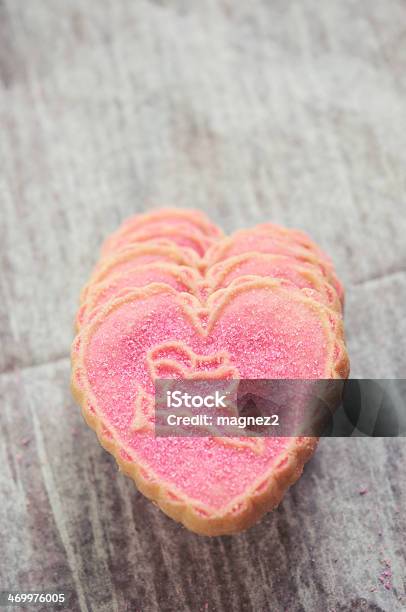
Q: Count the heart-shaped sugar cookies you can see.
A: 5